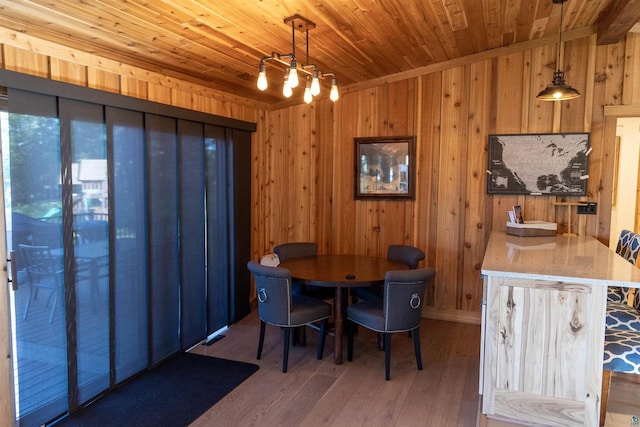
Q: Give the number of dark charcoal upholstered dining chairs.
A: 4